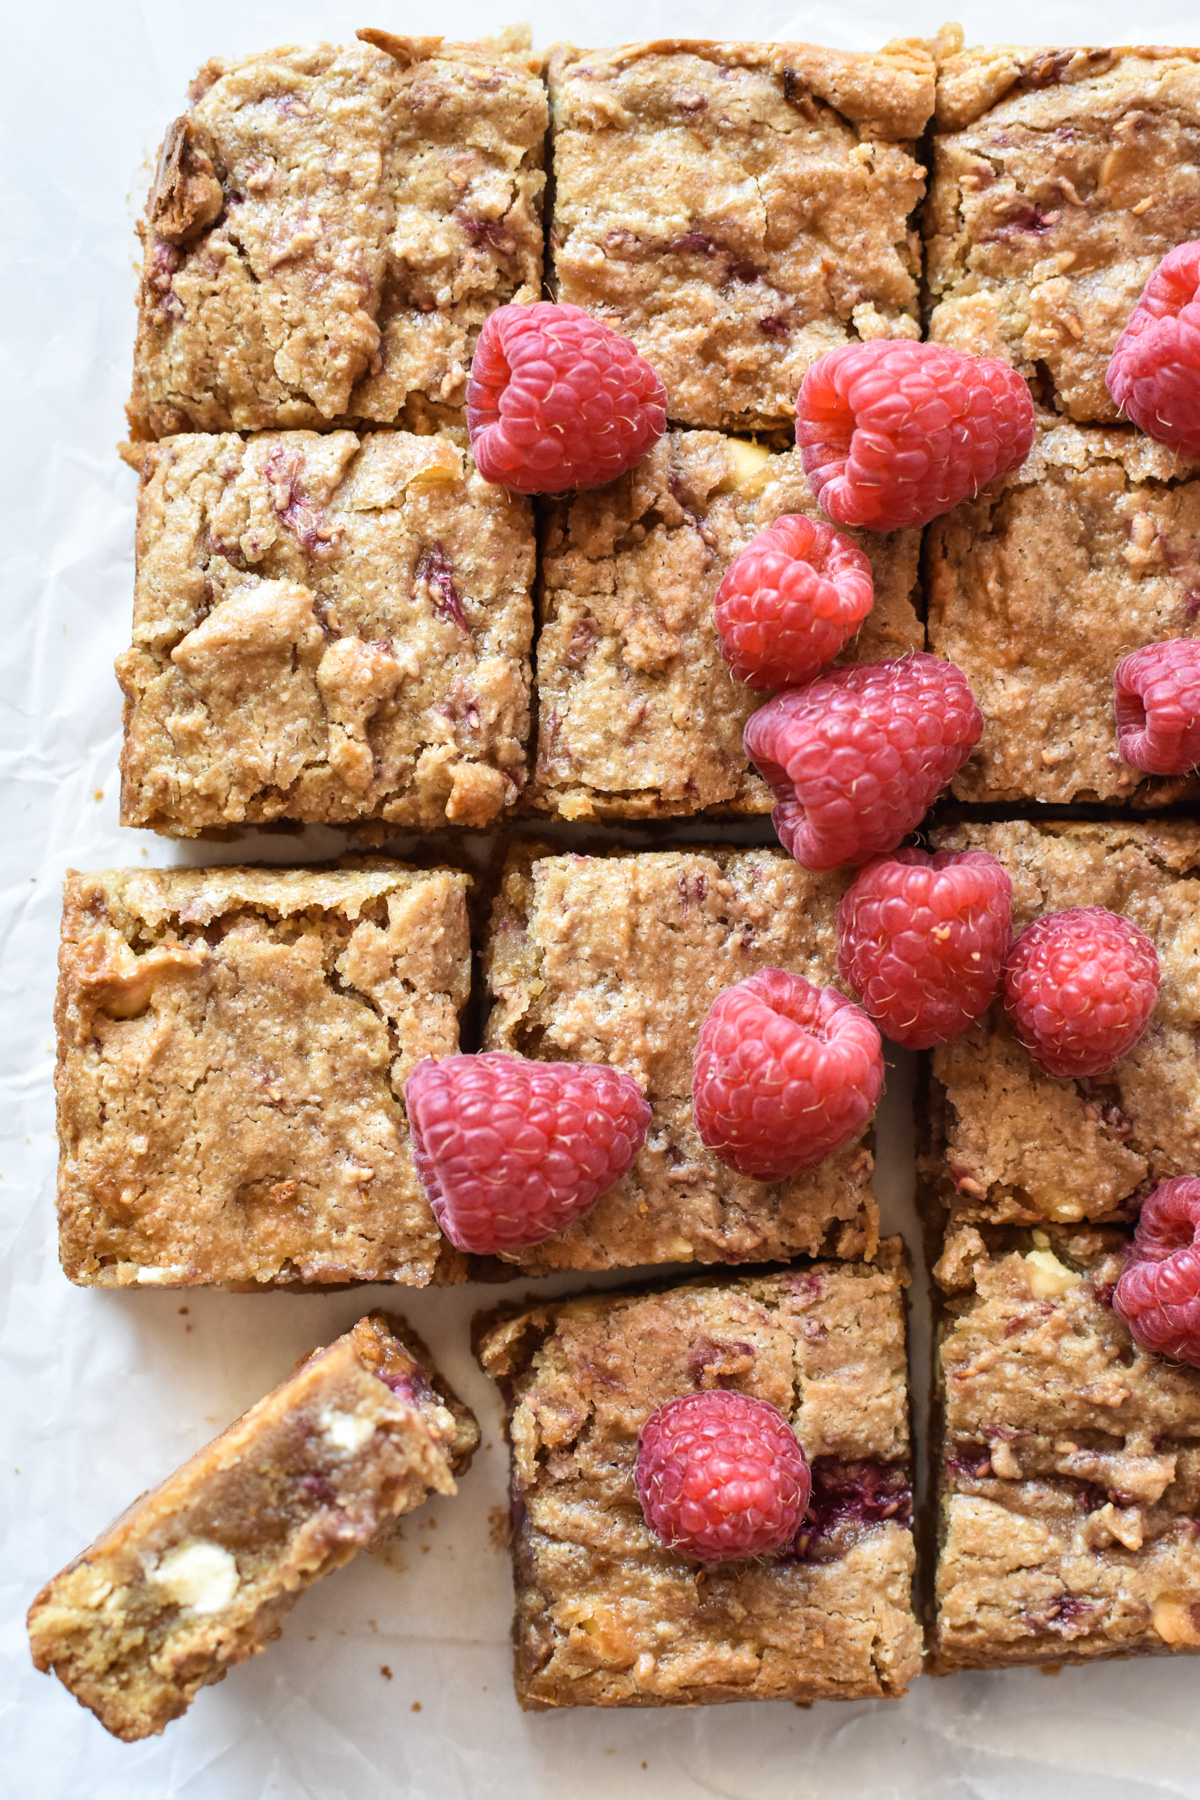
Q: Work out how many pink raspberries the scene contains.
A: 12